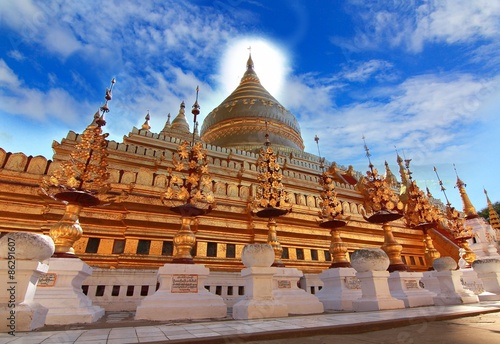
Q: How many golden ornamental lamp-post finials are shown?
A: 7